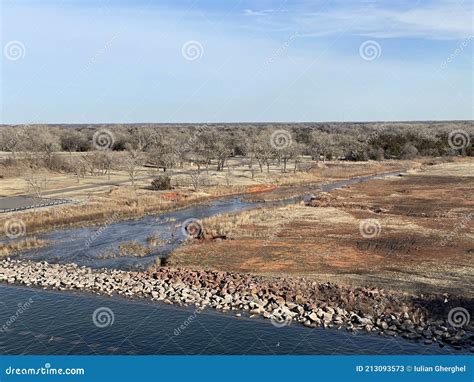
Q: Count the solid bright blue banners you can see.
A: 1